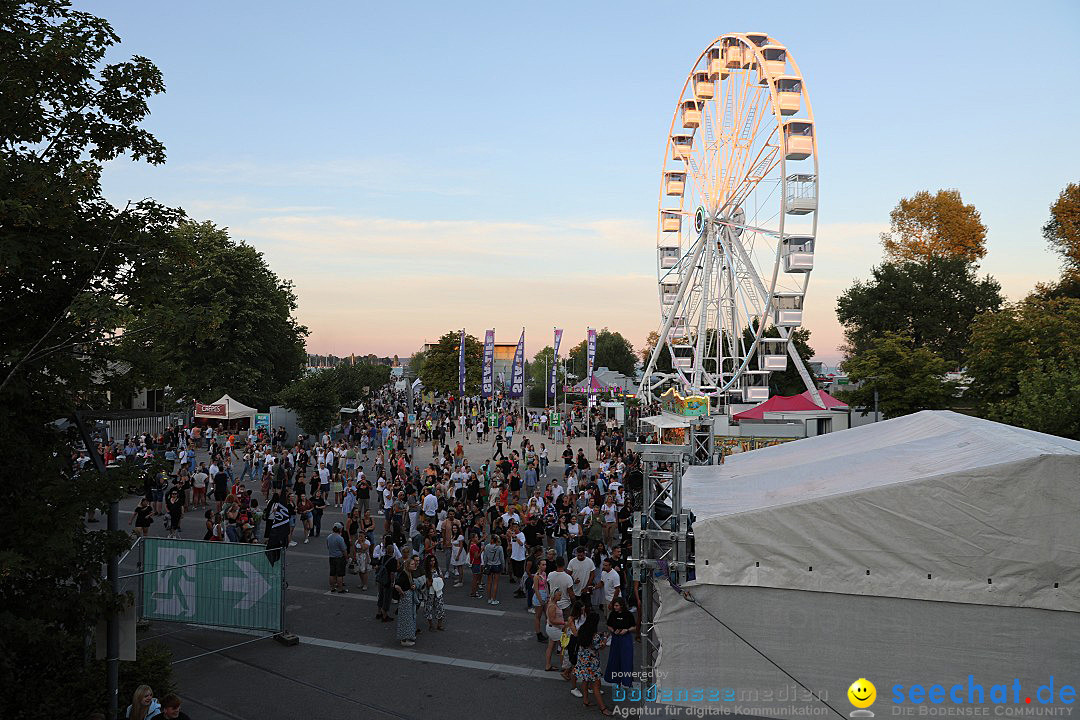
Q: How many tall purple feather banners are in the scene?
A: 5